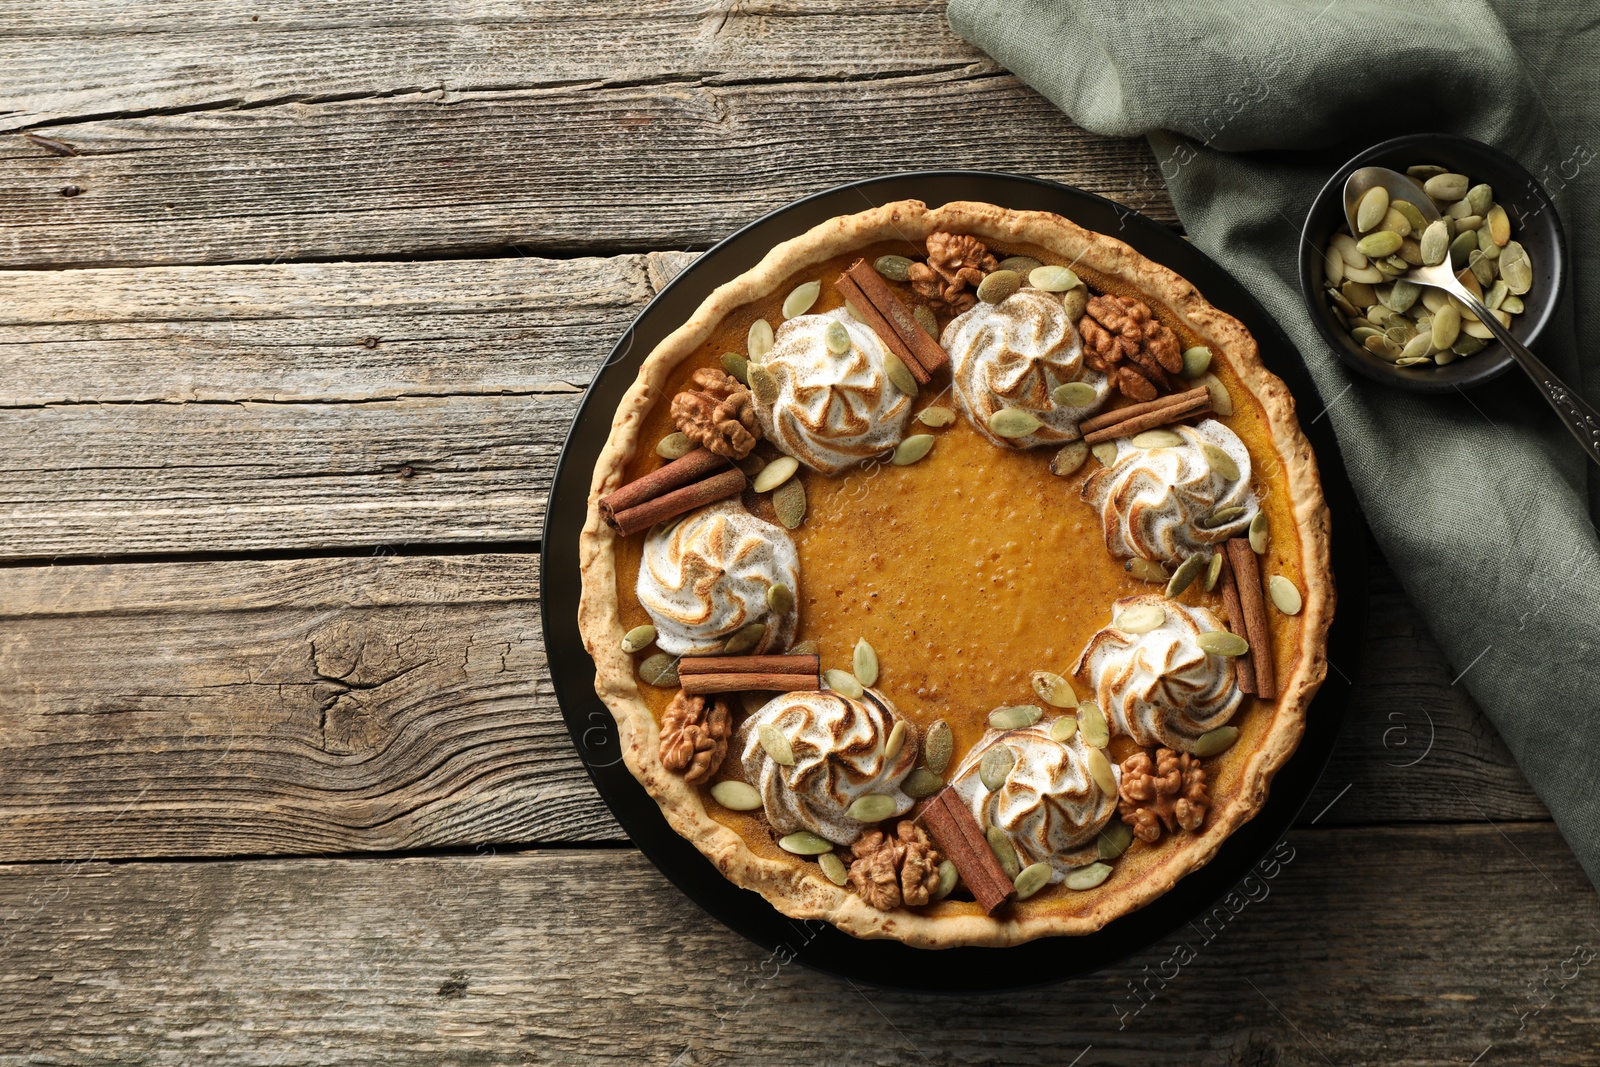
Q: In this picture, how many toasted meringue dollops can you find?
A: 7